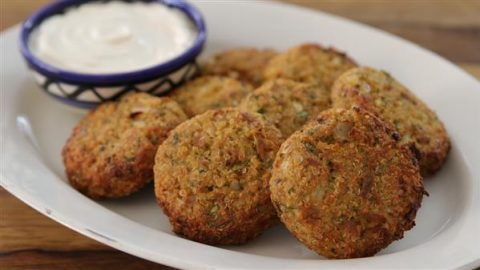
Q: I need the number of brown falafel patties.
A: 8